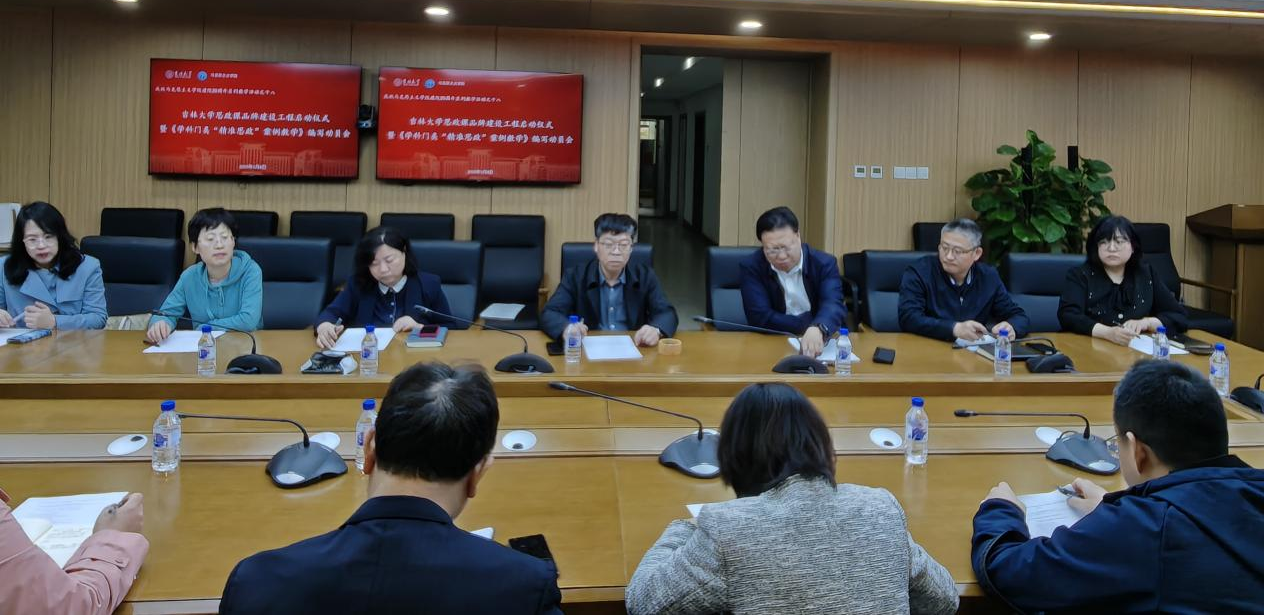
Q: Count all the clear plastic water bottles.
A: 10